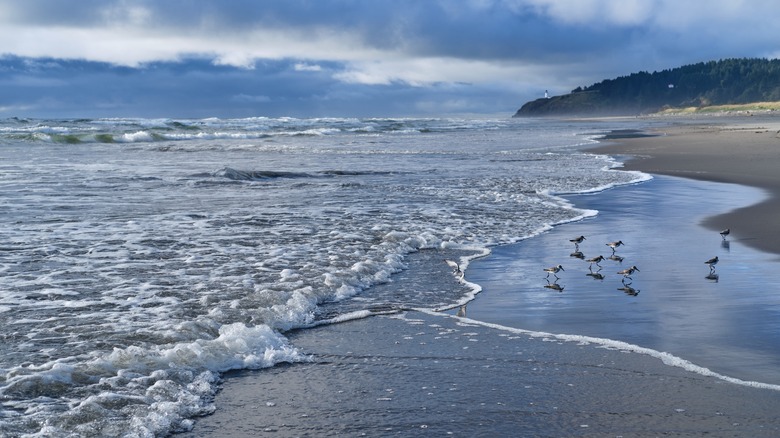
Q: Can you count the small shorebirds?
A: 8